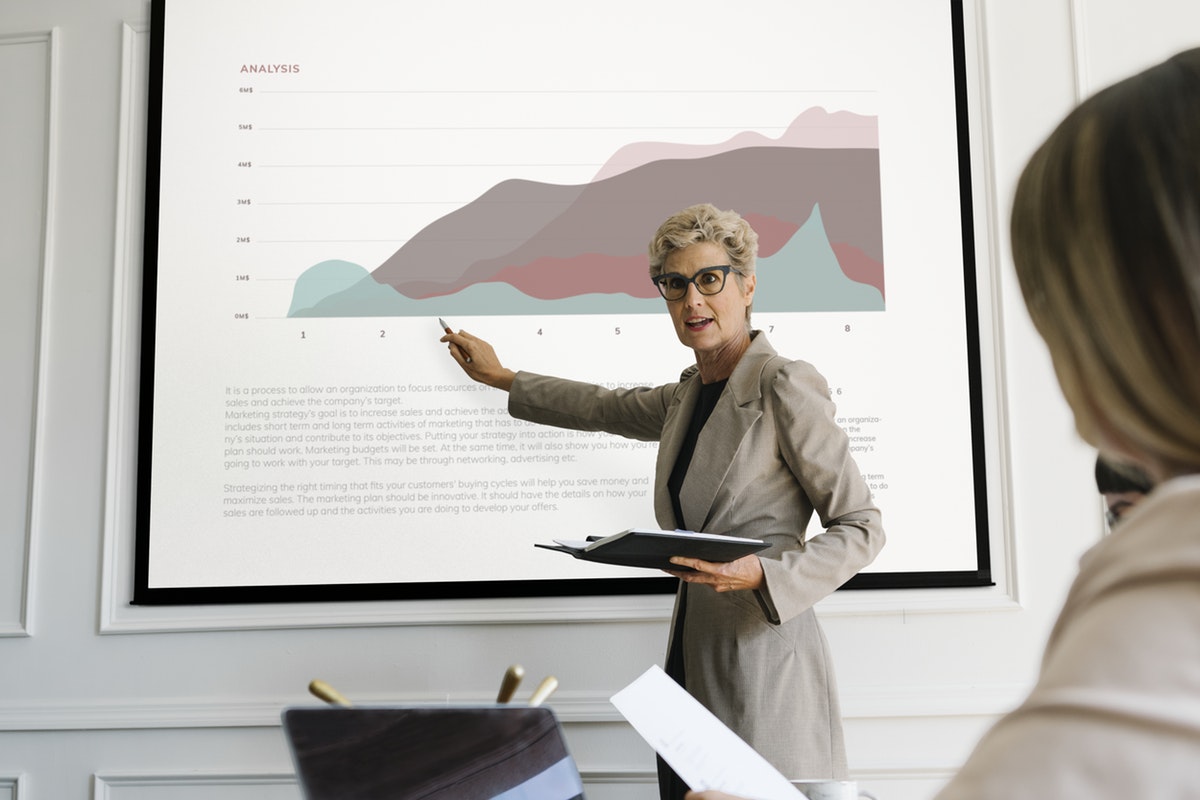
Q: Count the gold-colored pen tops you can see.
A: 3